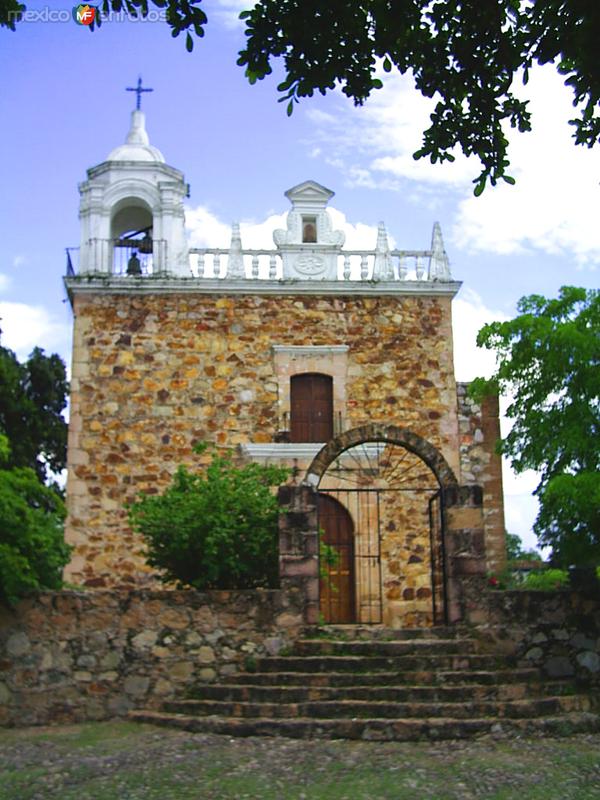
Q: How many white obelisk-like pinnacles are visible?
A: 3